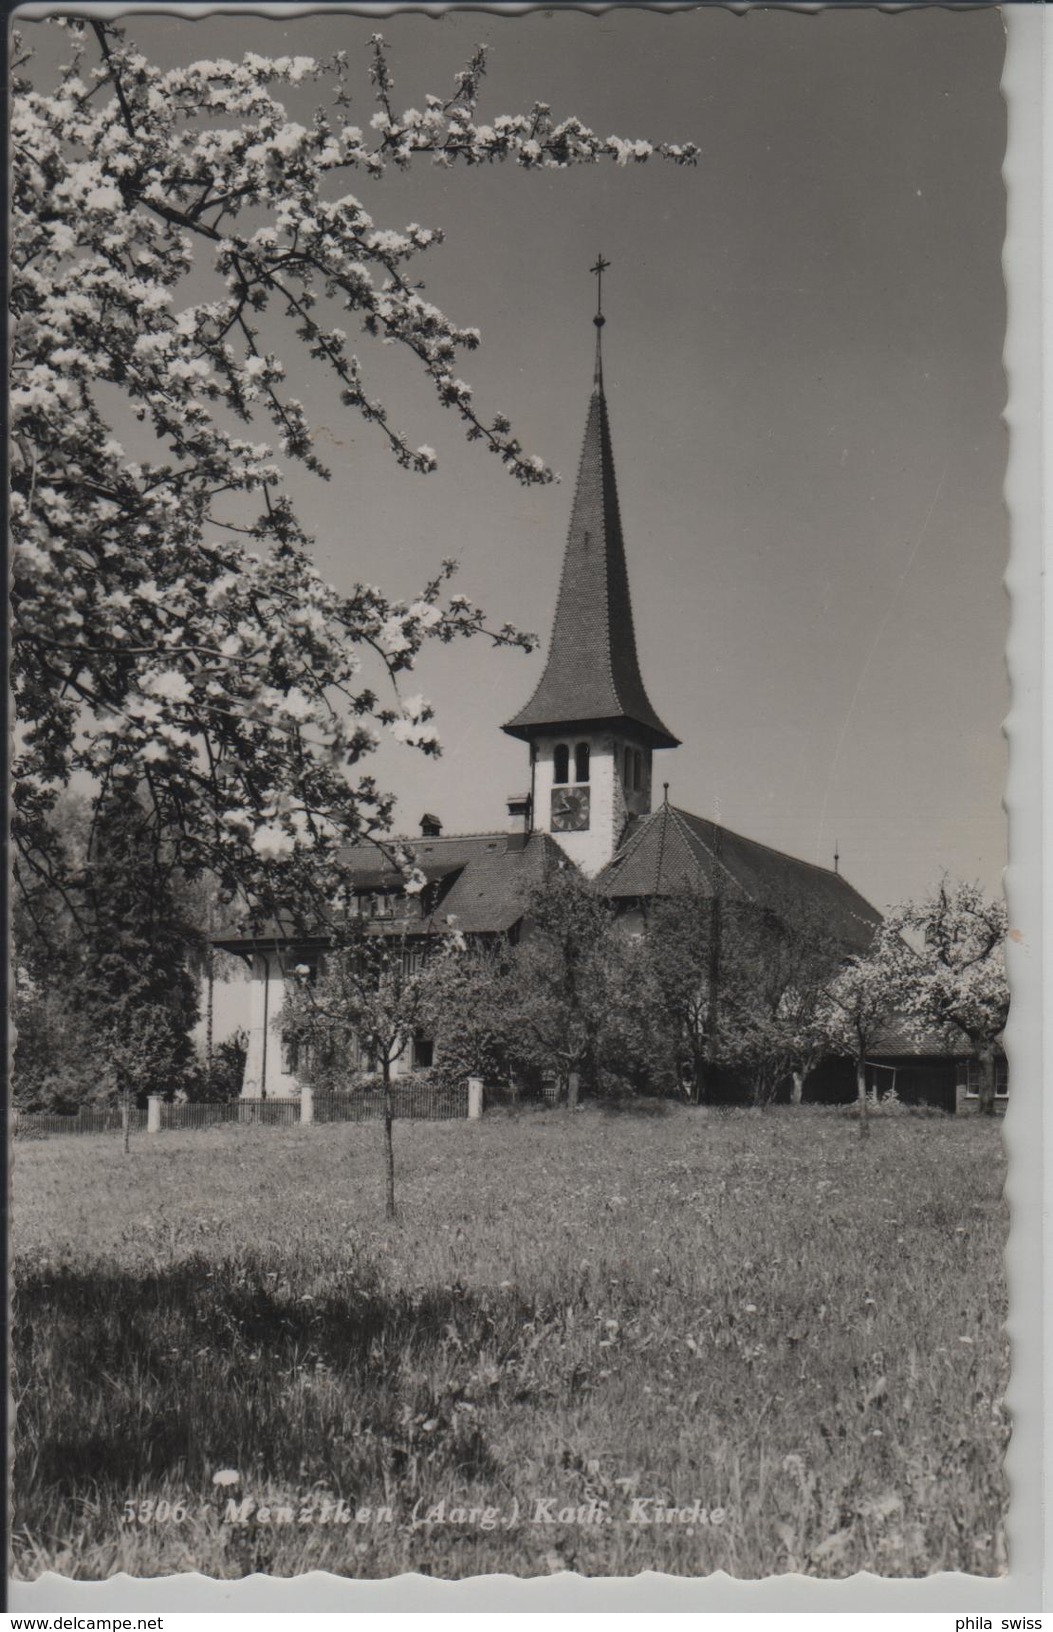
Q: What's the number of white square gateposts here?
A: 3